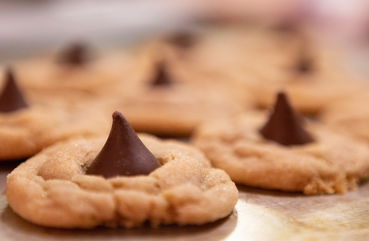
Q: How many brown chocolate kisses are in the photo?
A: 7